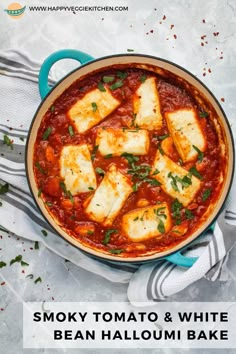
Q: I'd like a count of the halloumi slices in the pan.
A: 8